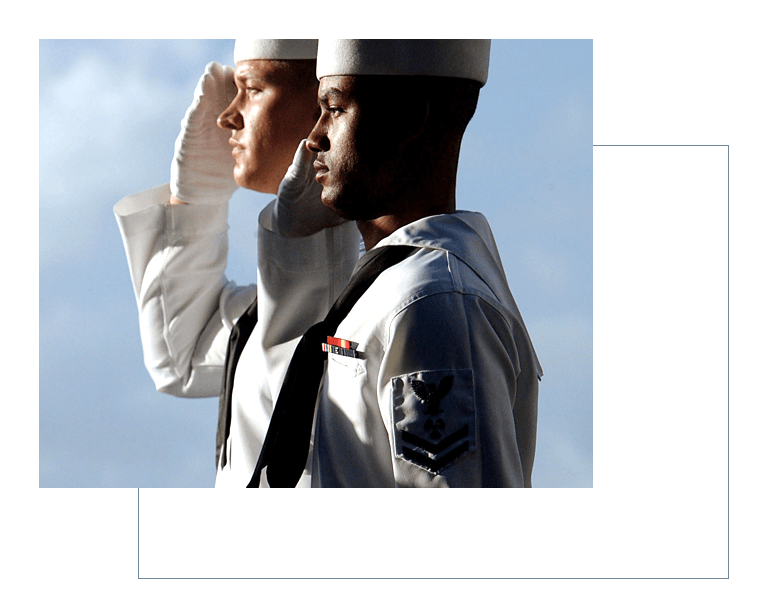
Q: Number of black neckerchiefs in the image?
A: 2